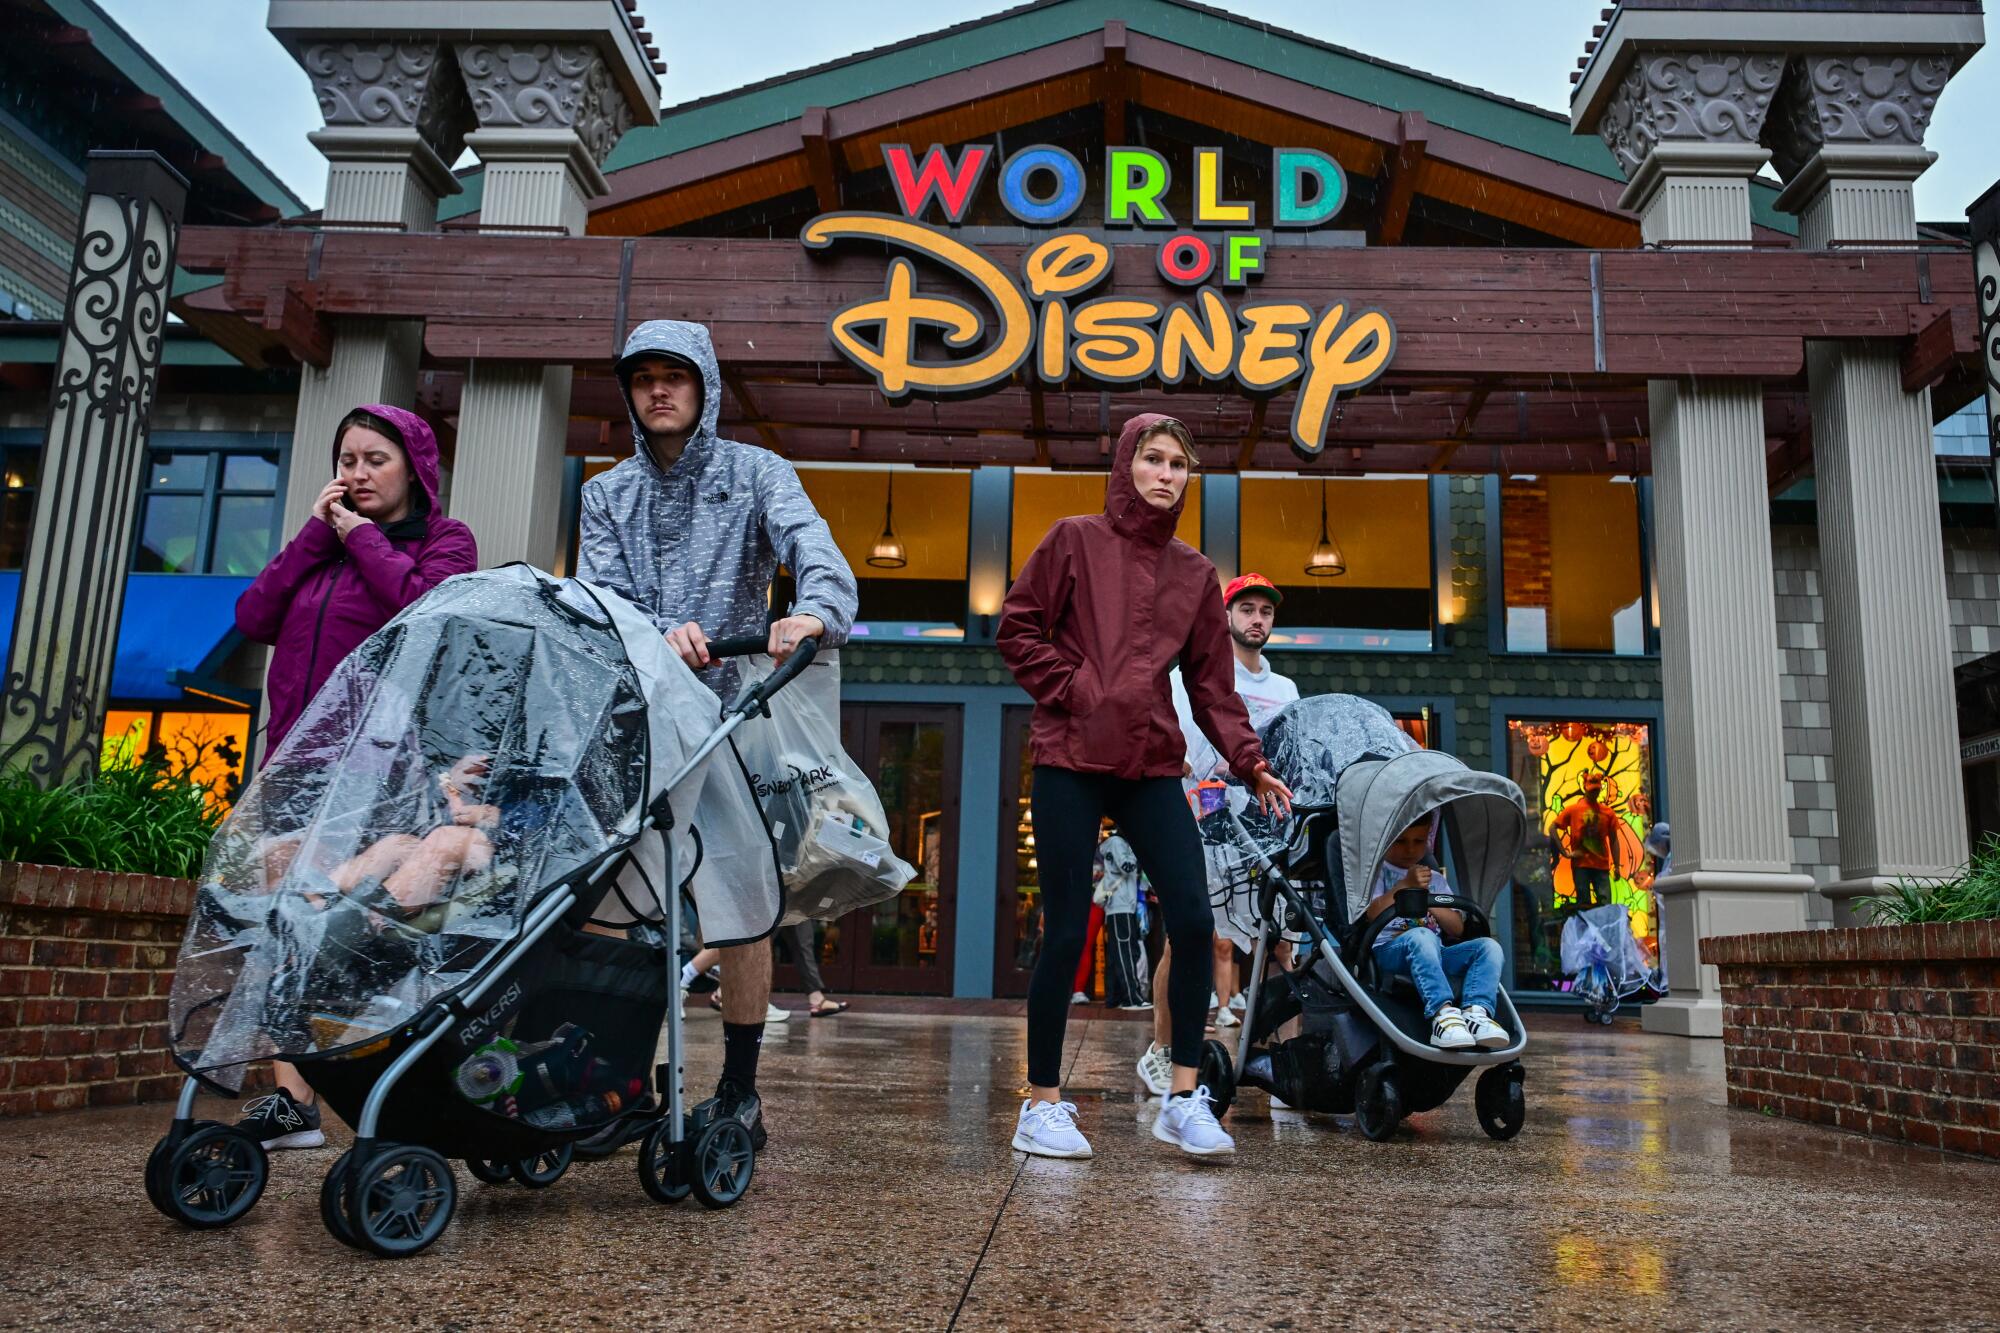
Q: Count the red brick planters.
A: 2